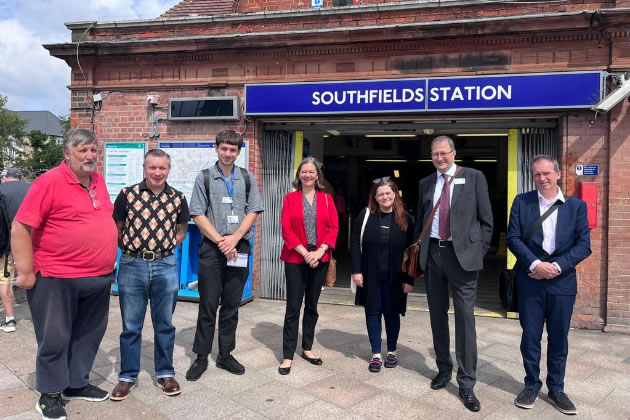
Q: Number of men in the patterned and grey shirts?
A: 2